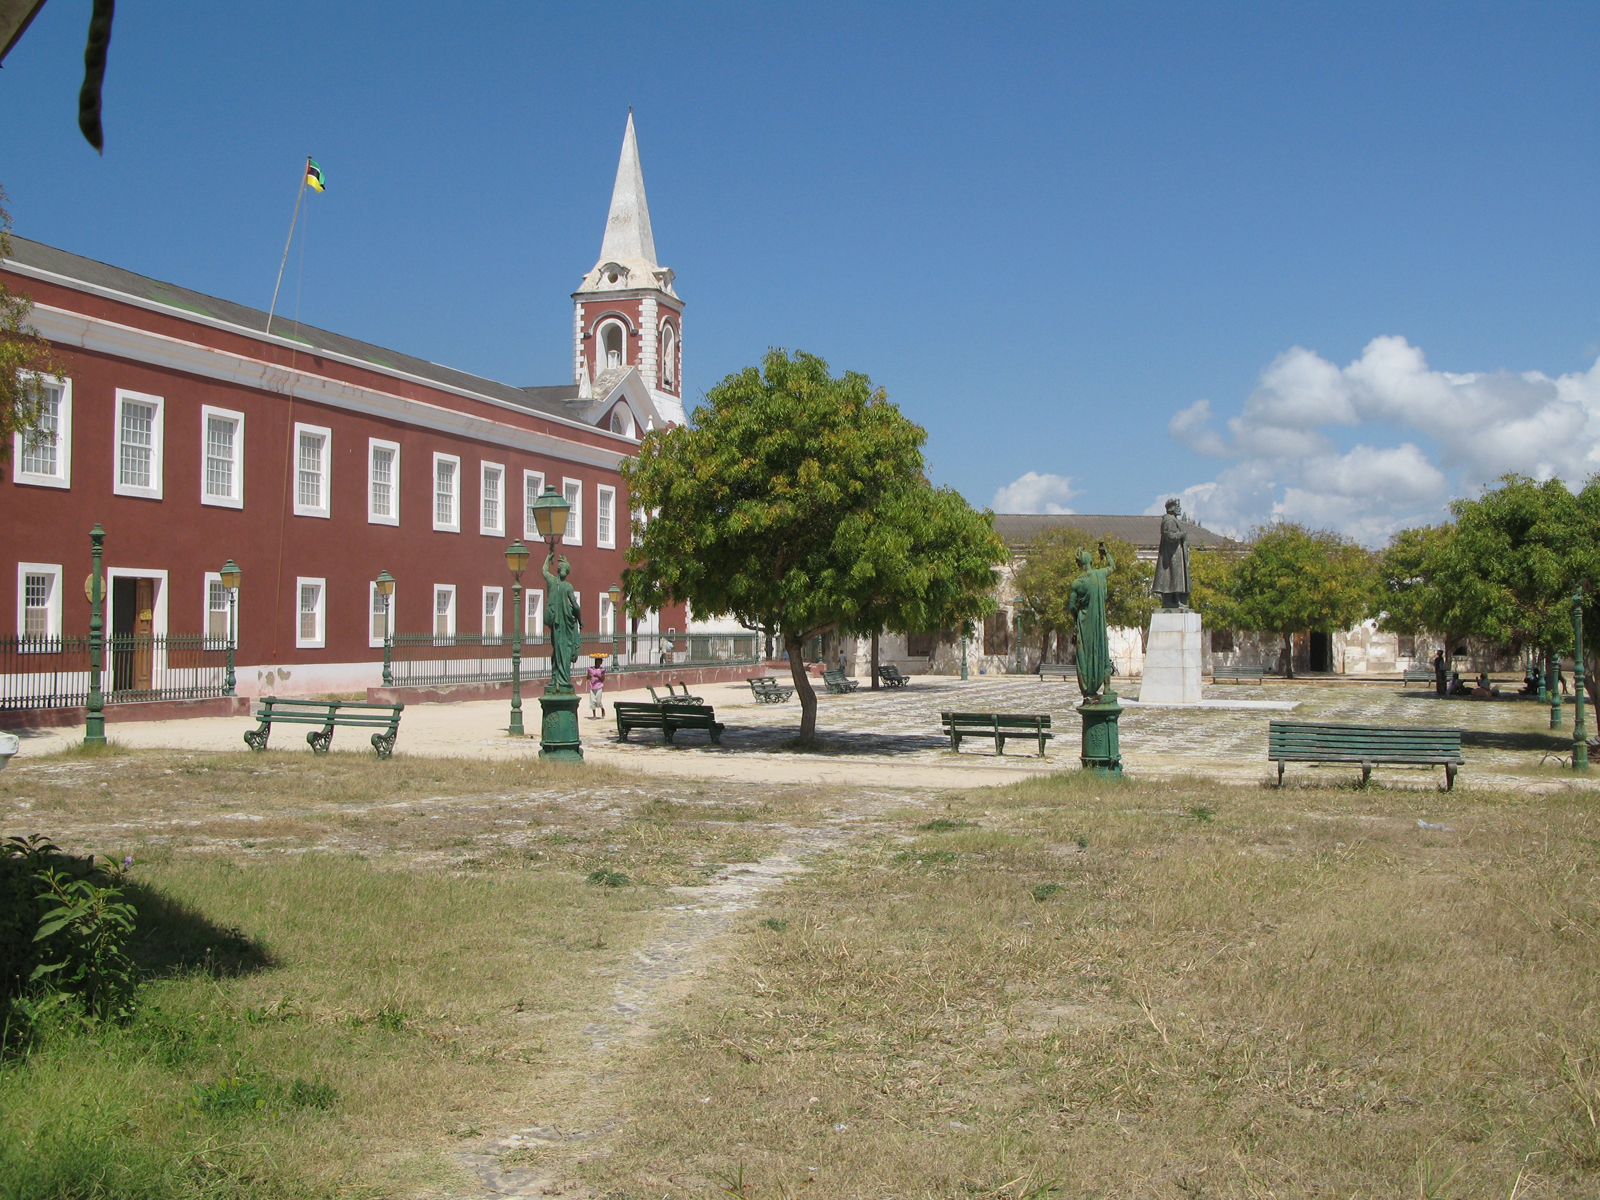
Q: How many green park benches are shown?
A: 11